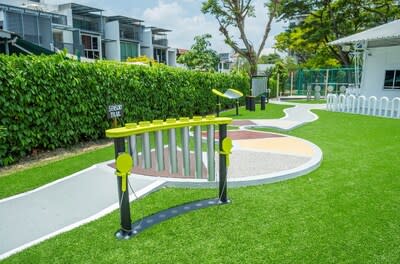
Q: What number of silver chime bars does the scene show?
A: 7